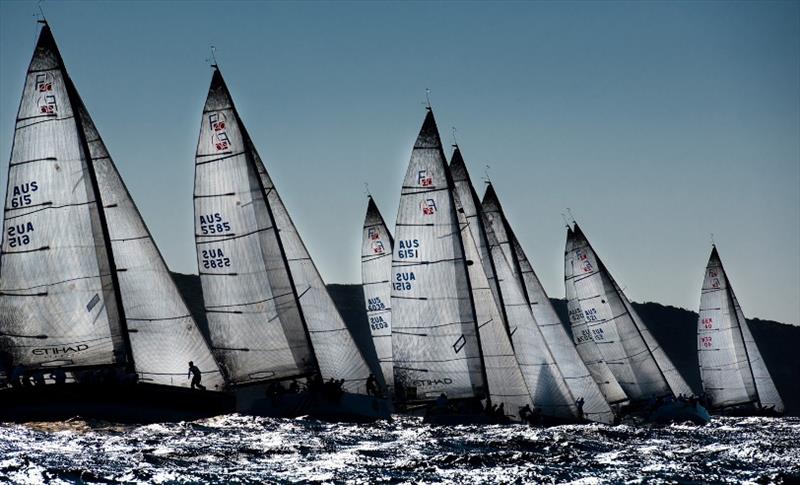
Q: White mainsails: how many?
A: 9